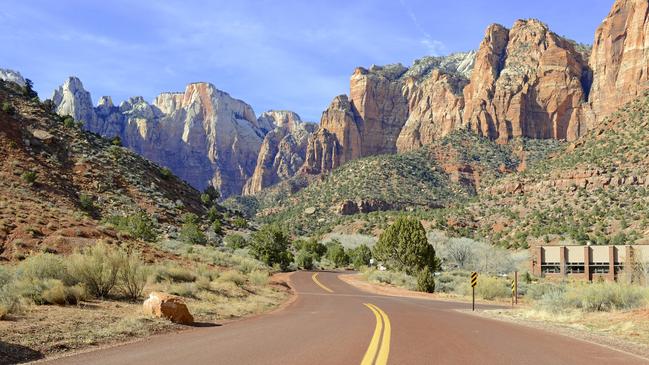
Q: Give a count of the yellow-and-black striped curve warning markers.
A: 2